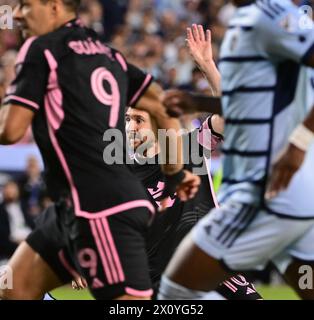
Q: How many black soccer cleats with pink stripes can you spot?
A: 0